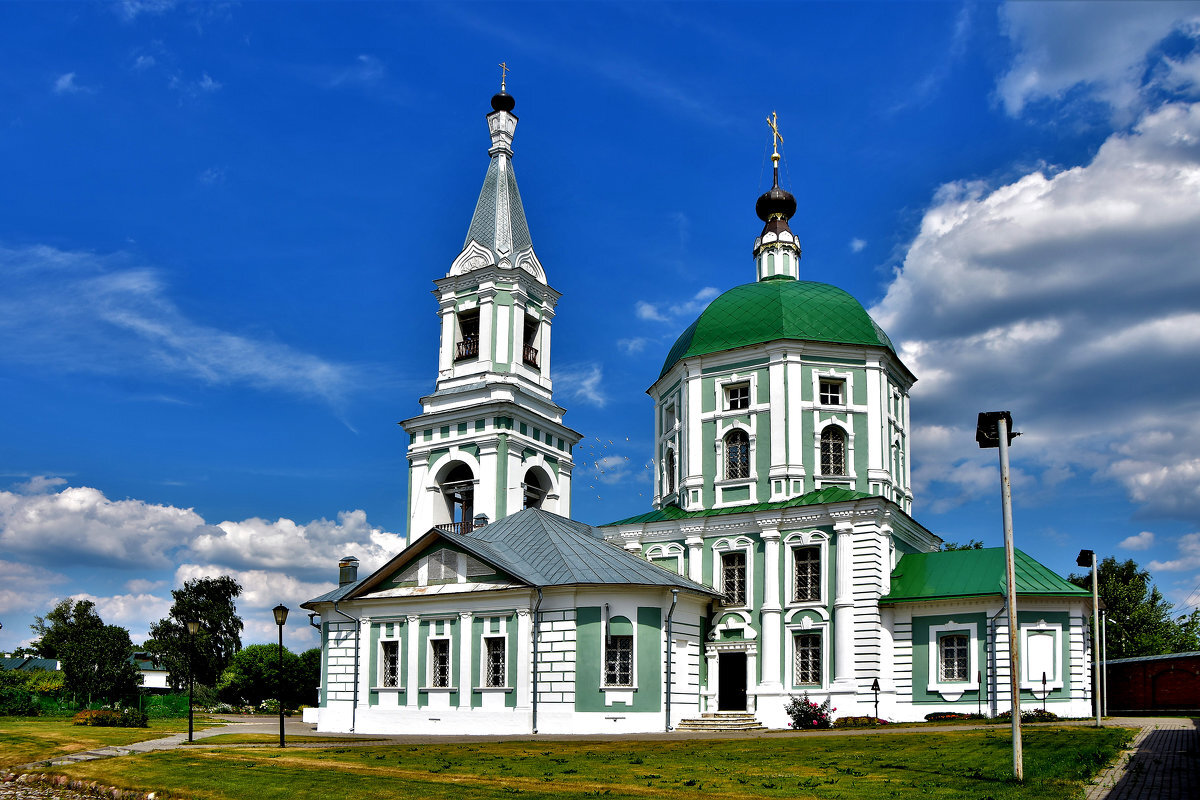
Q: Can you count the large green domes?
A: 1